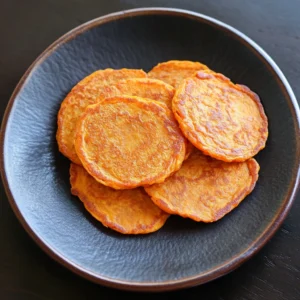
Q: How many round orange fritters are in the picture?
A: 7